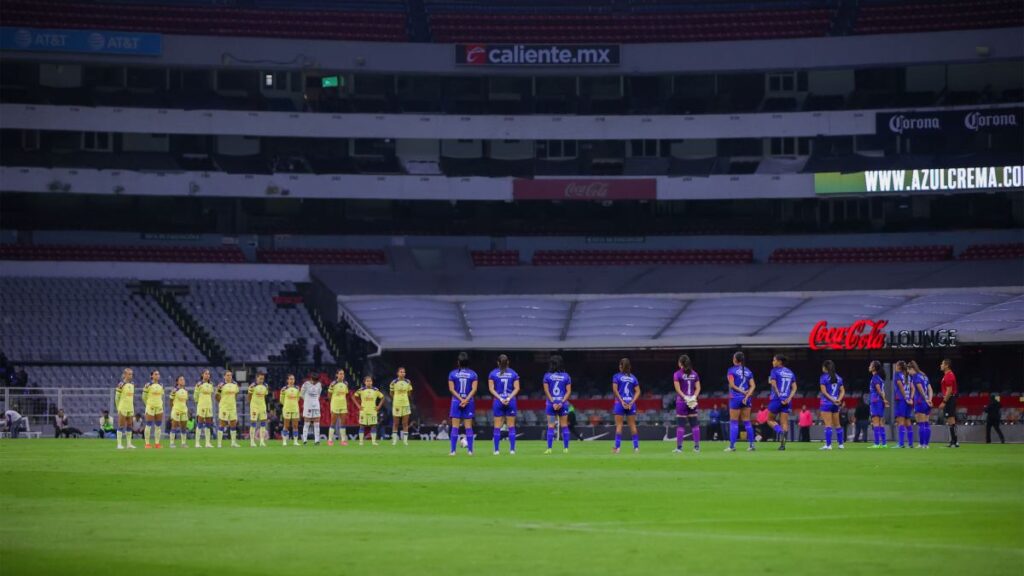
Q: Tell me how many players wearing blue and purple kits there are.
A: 11